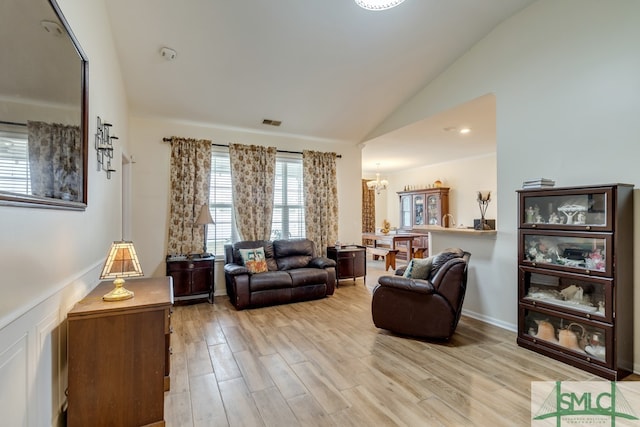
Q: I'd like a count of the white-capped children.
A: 0